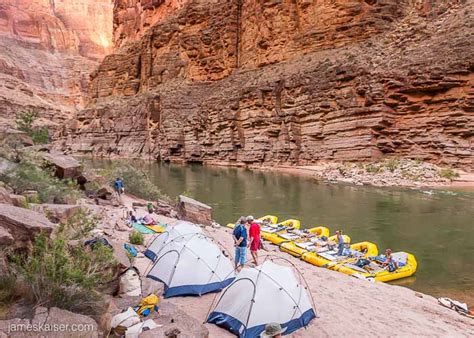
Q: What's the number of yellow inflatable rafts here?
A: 6